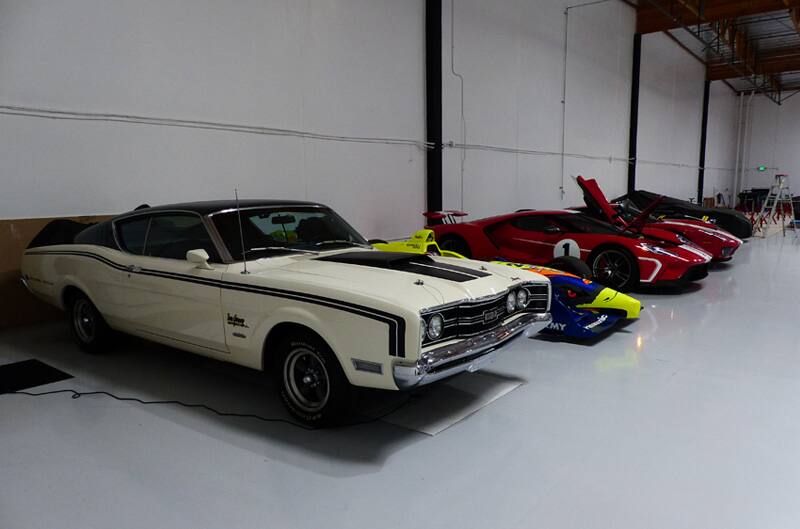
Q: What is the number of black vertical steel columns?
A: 3